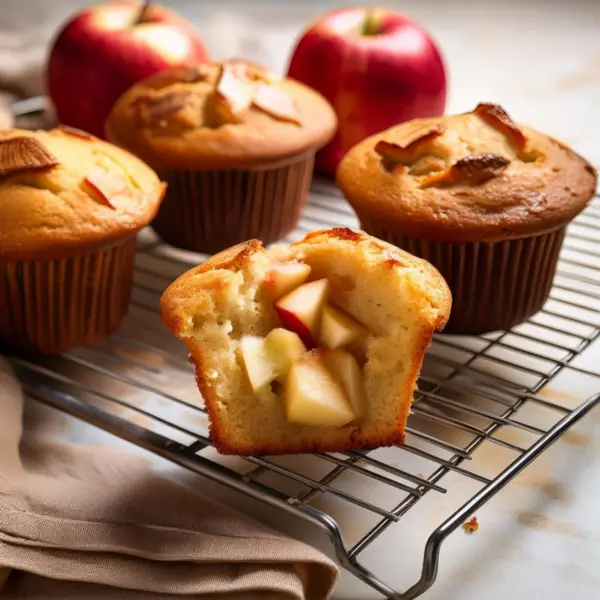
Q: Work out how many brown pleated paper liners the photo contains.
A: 3